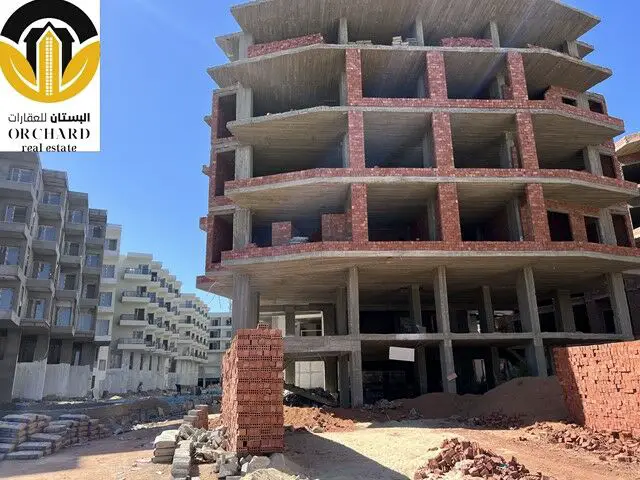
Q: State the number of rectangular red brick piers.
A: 9